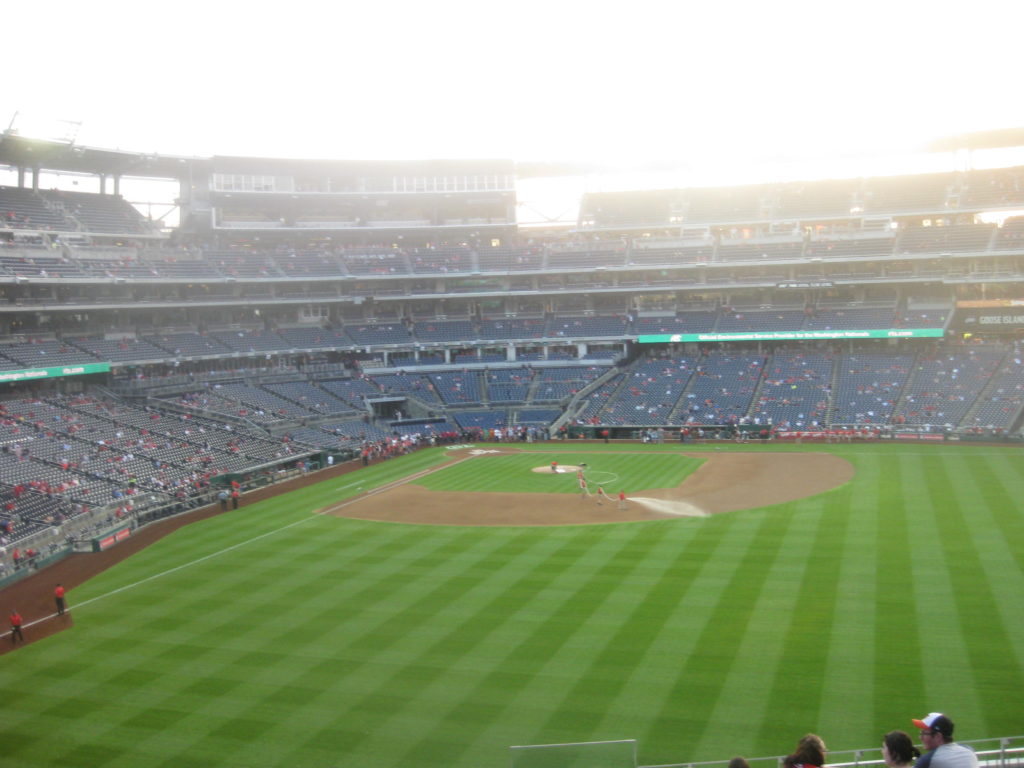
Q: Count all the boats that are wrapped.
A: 0